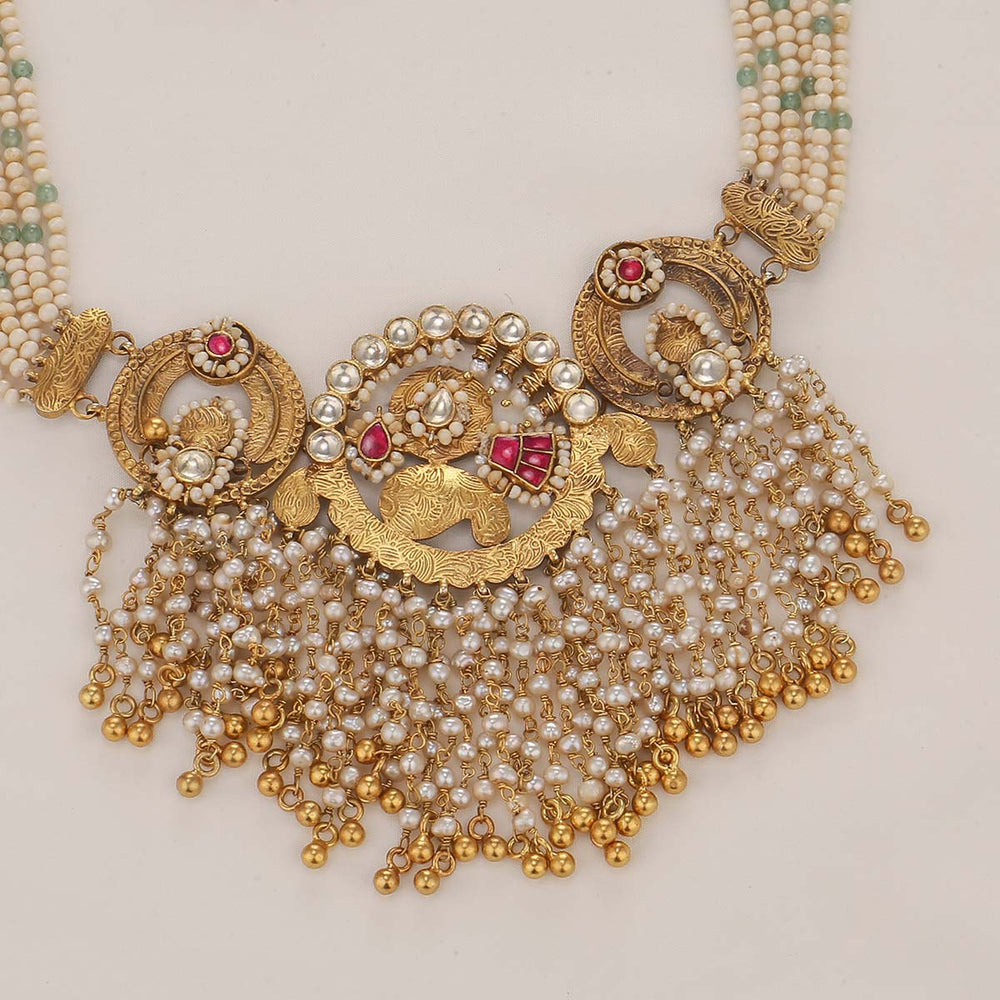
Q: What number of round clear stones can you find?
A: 13